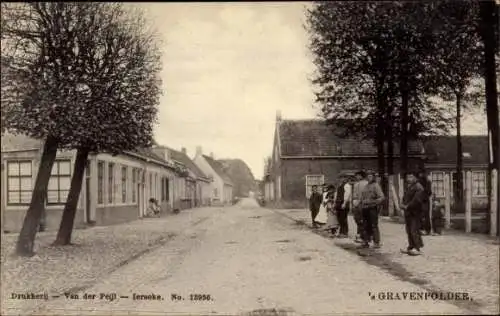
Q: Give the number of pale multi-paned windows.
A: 5